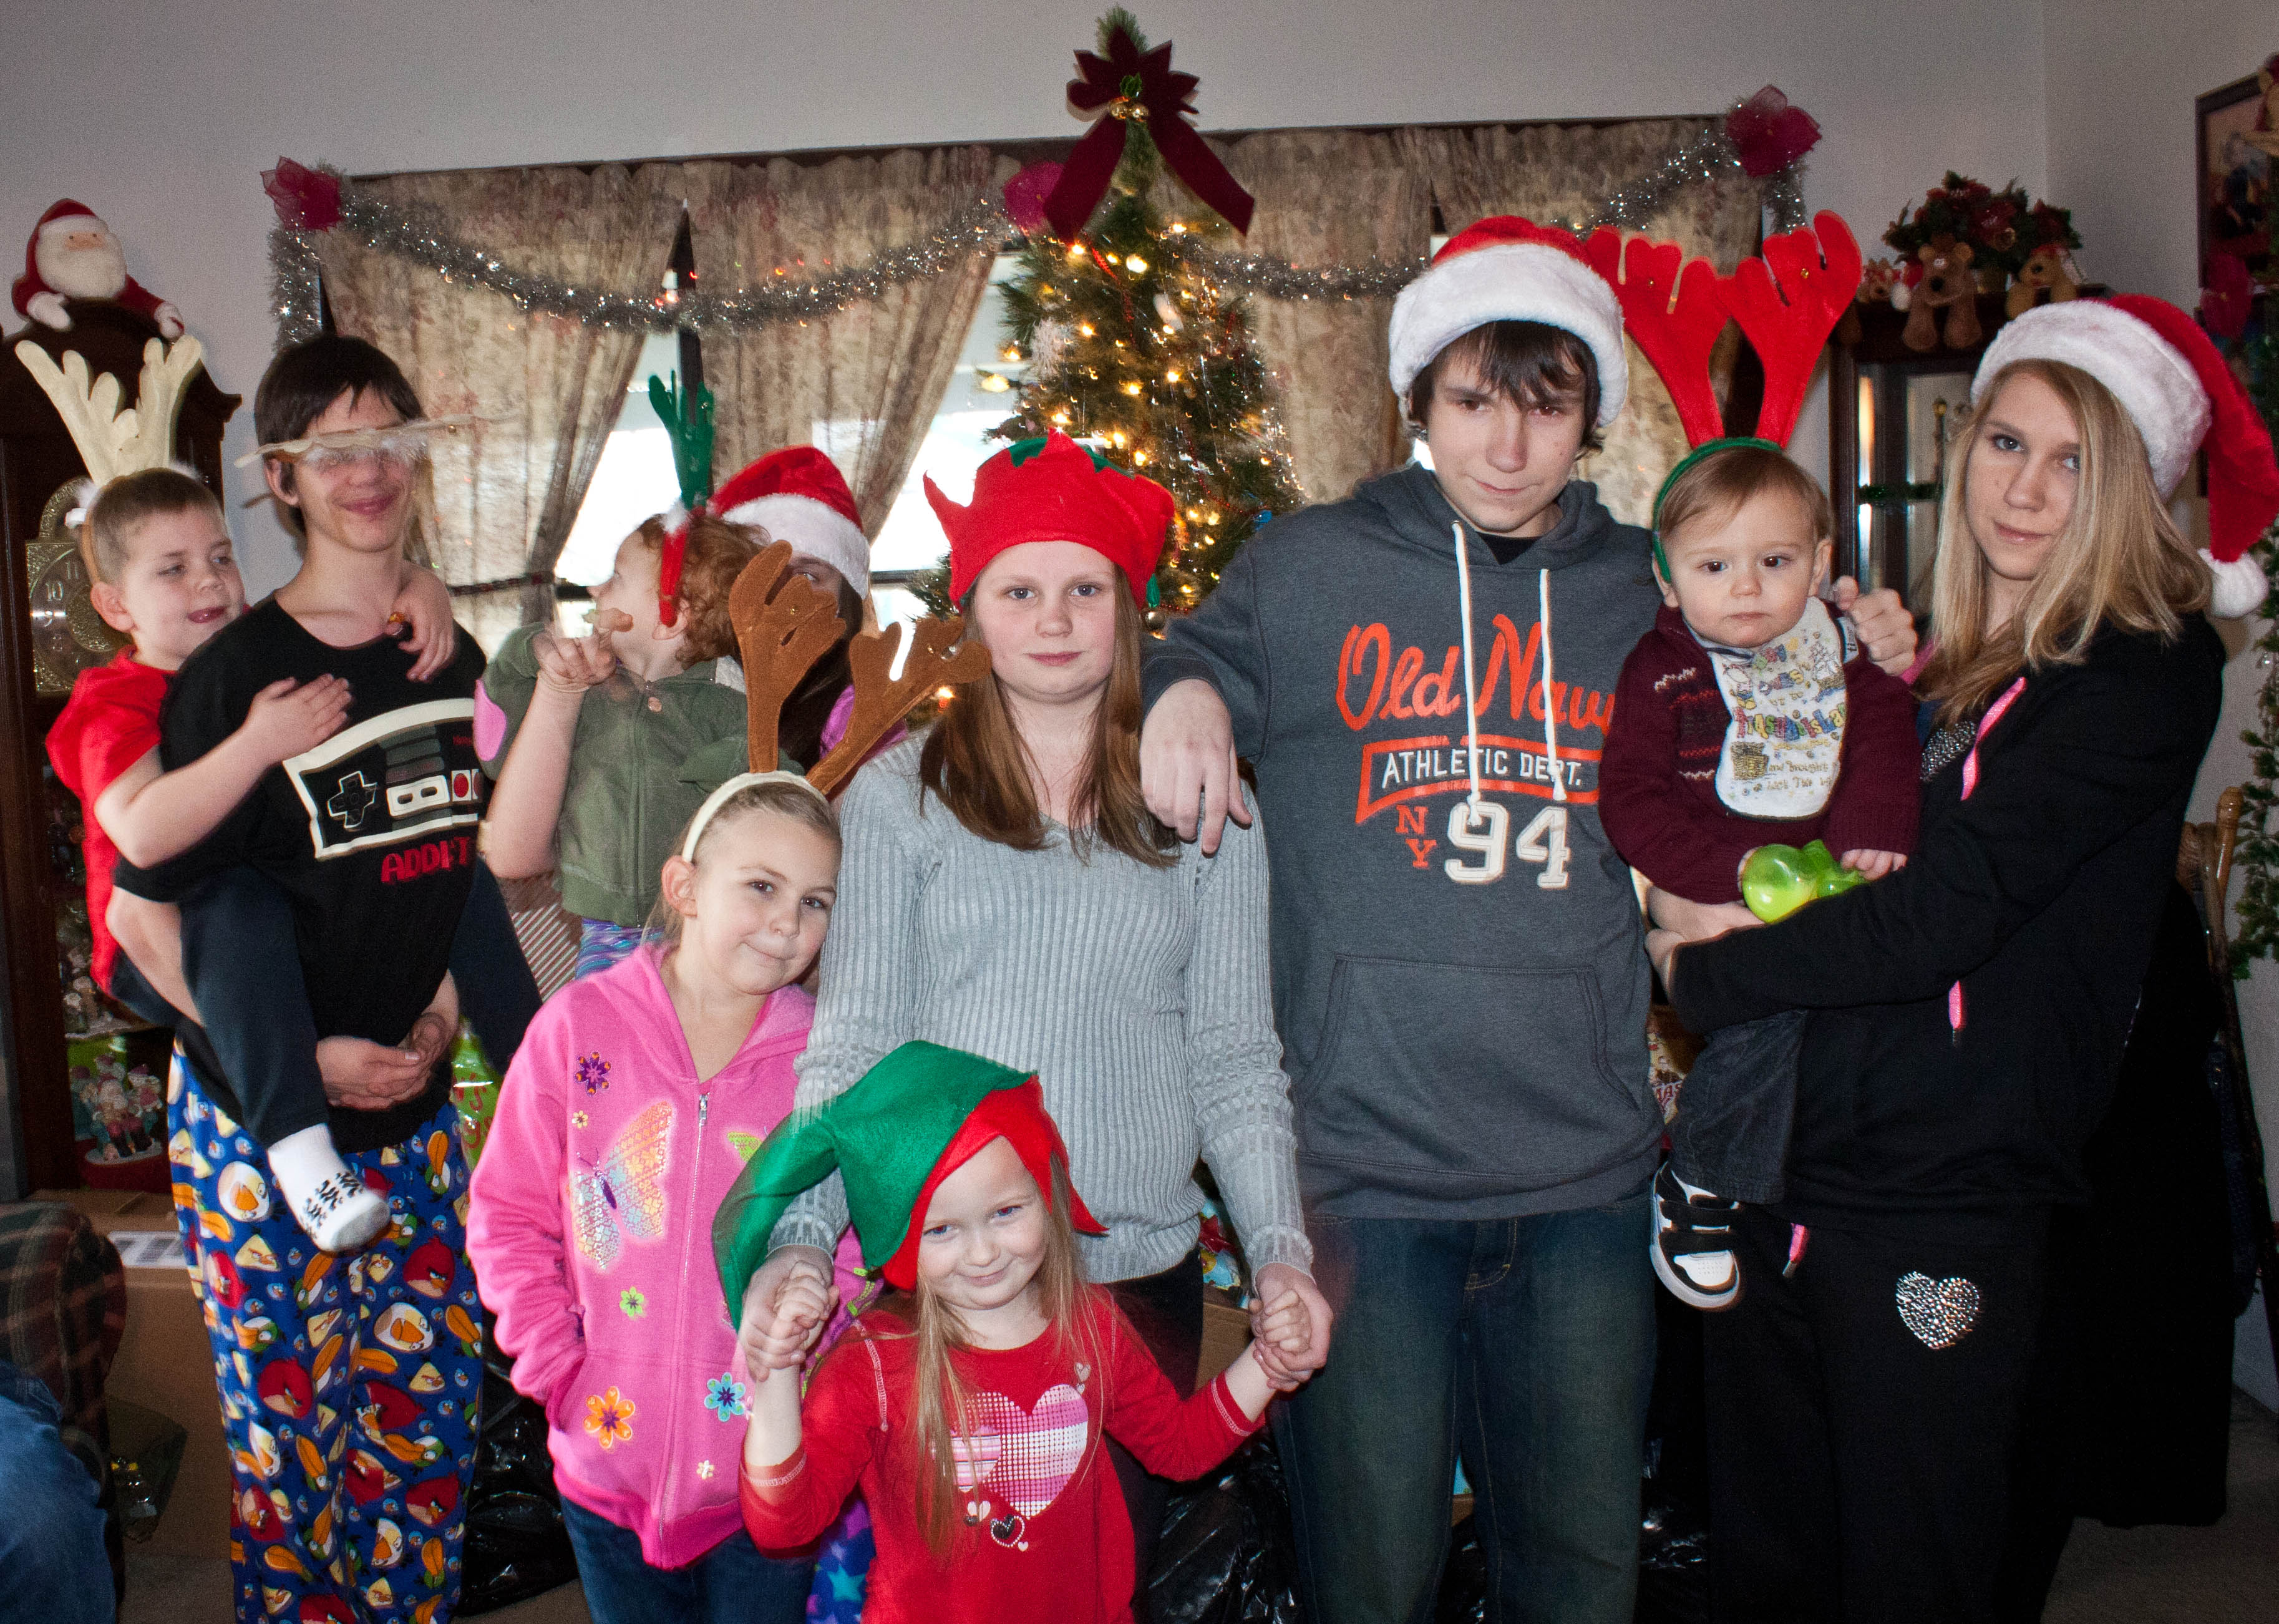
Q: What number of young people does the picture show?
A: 10